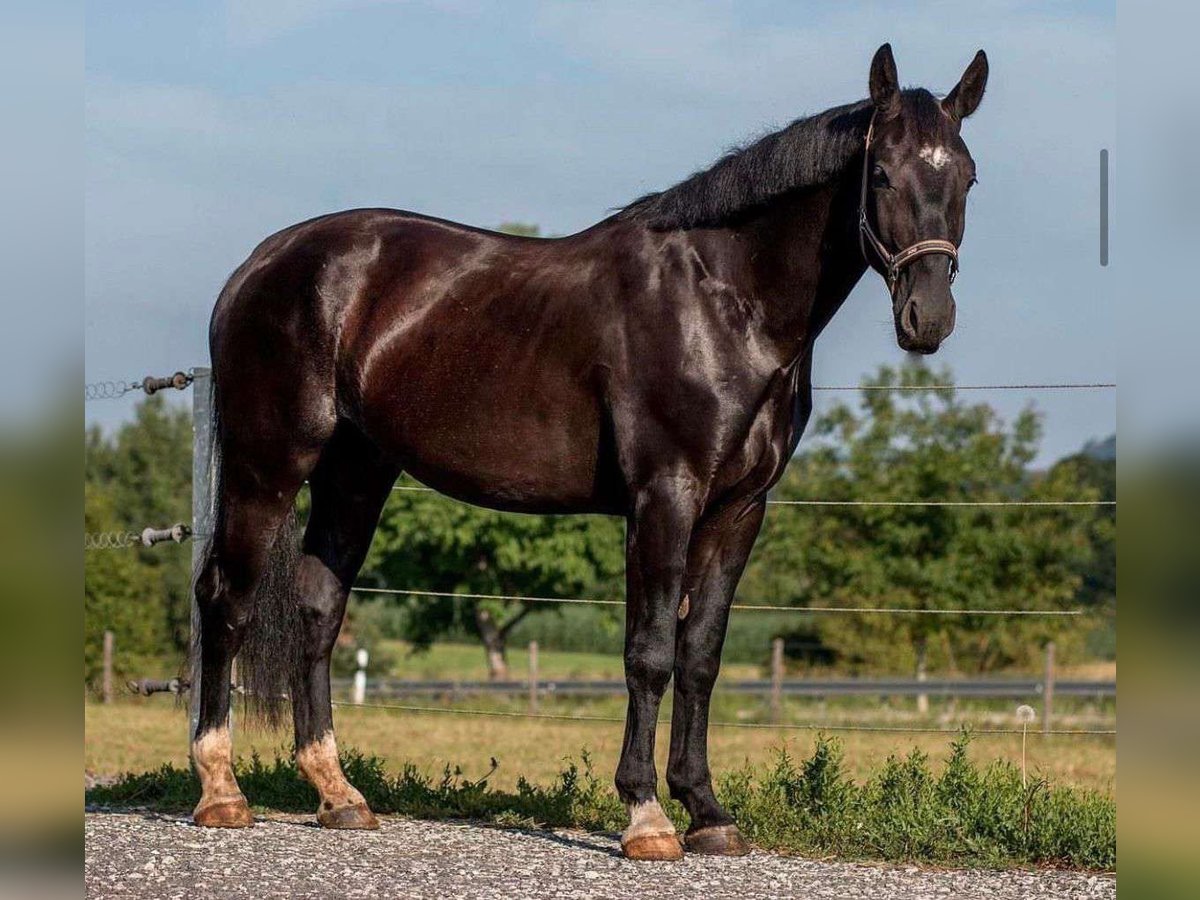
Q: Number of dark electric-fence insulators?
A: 3